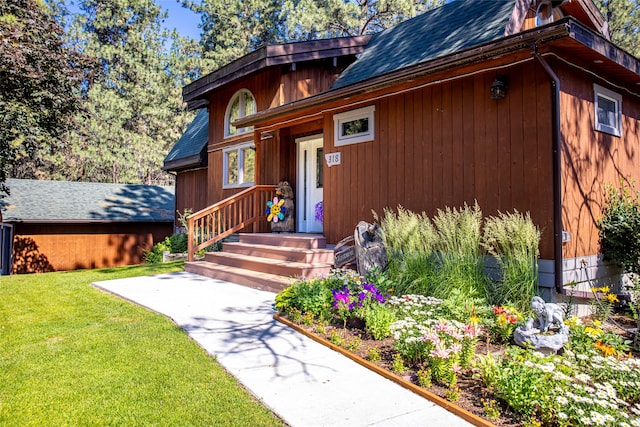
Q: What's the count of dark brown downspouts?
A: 1